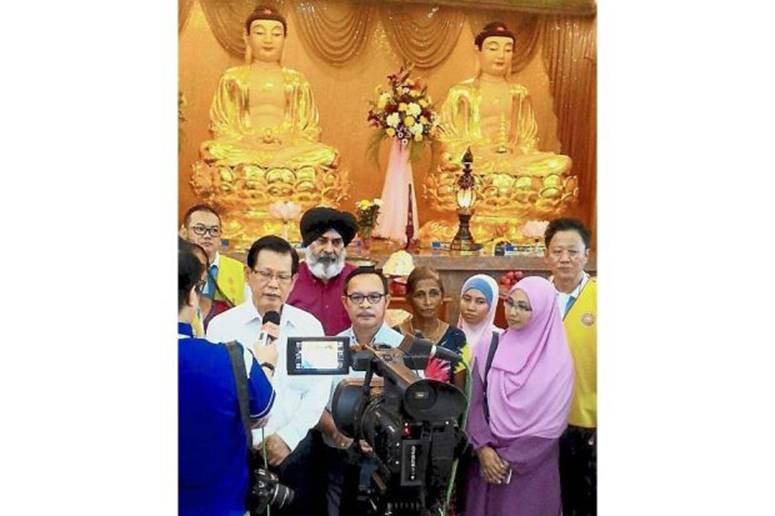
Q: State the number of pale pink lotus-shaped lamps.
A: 2